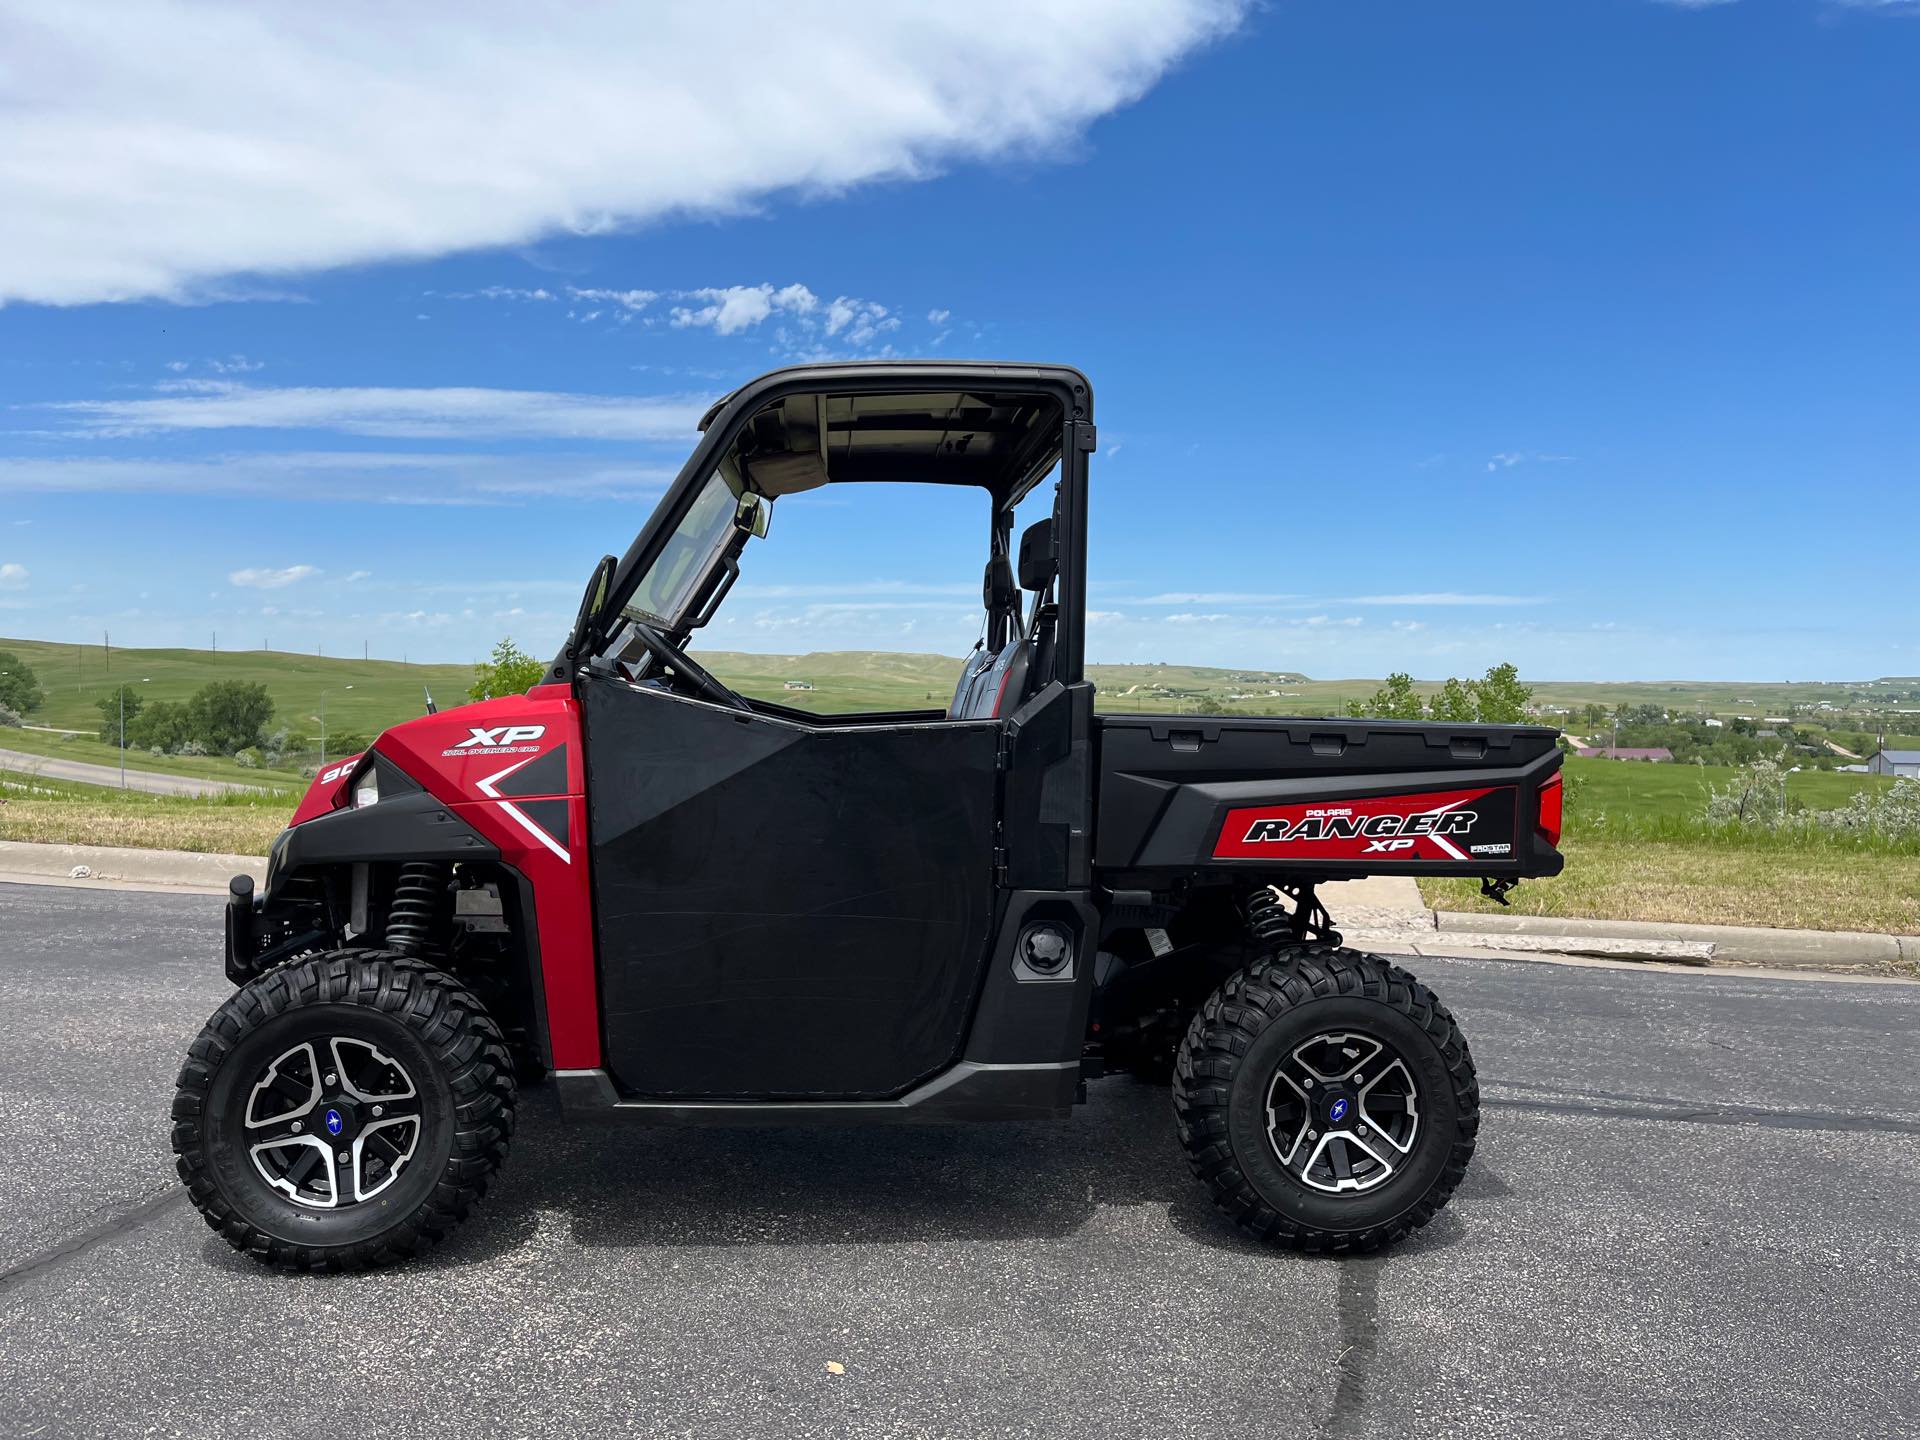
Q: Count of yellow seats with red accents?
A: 0